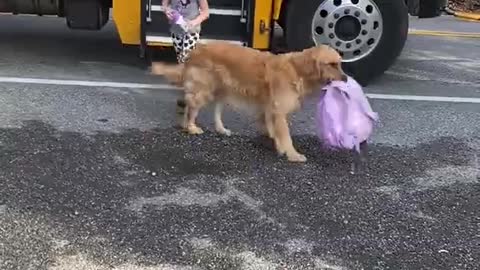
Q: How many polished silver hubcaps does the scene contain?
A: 1